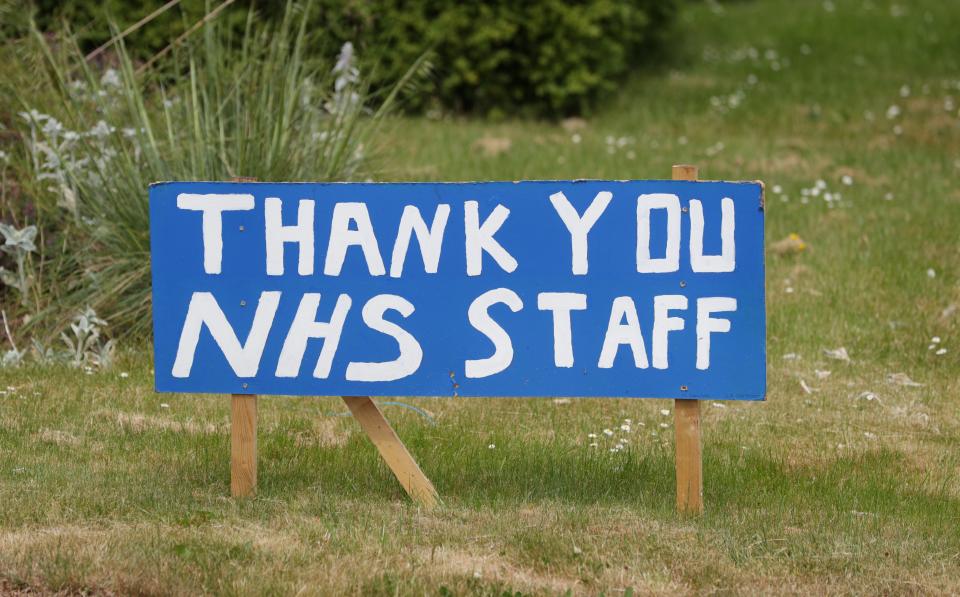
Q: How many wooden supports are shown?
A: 3